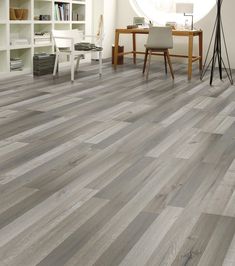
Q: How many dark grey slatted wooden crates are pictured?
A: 1